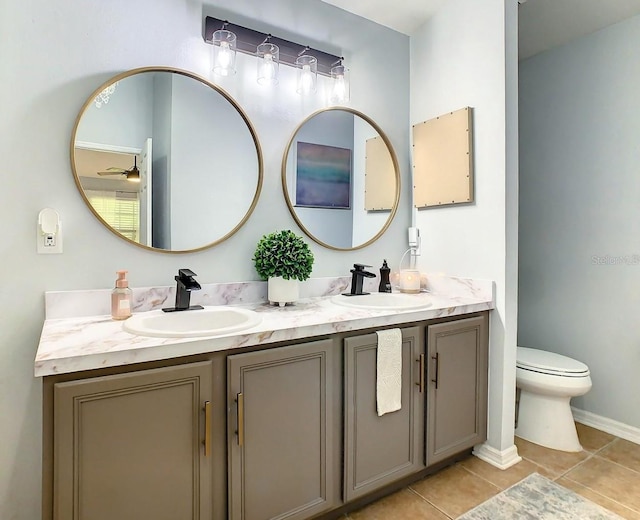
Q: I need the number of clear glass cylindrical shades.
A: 4